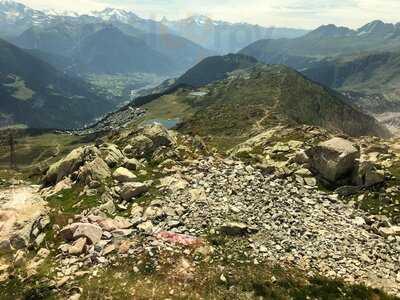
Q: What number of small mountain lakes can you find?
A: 2